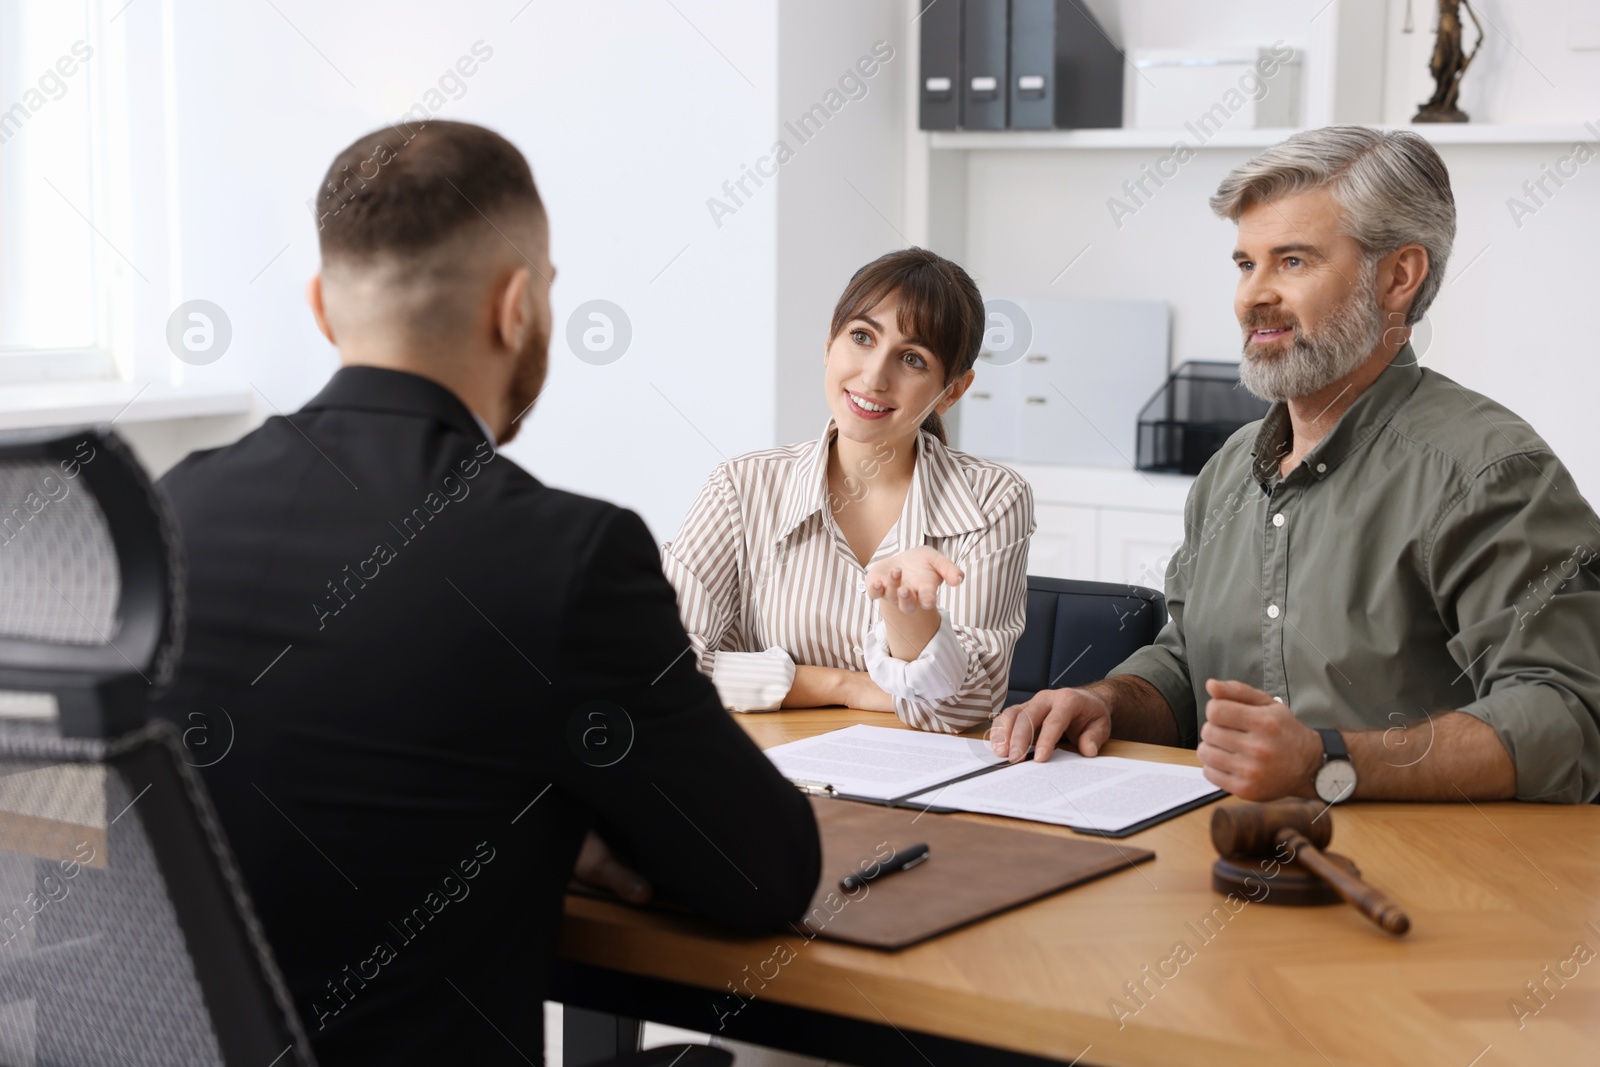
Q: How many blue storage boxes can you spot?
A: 3